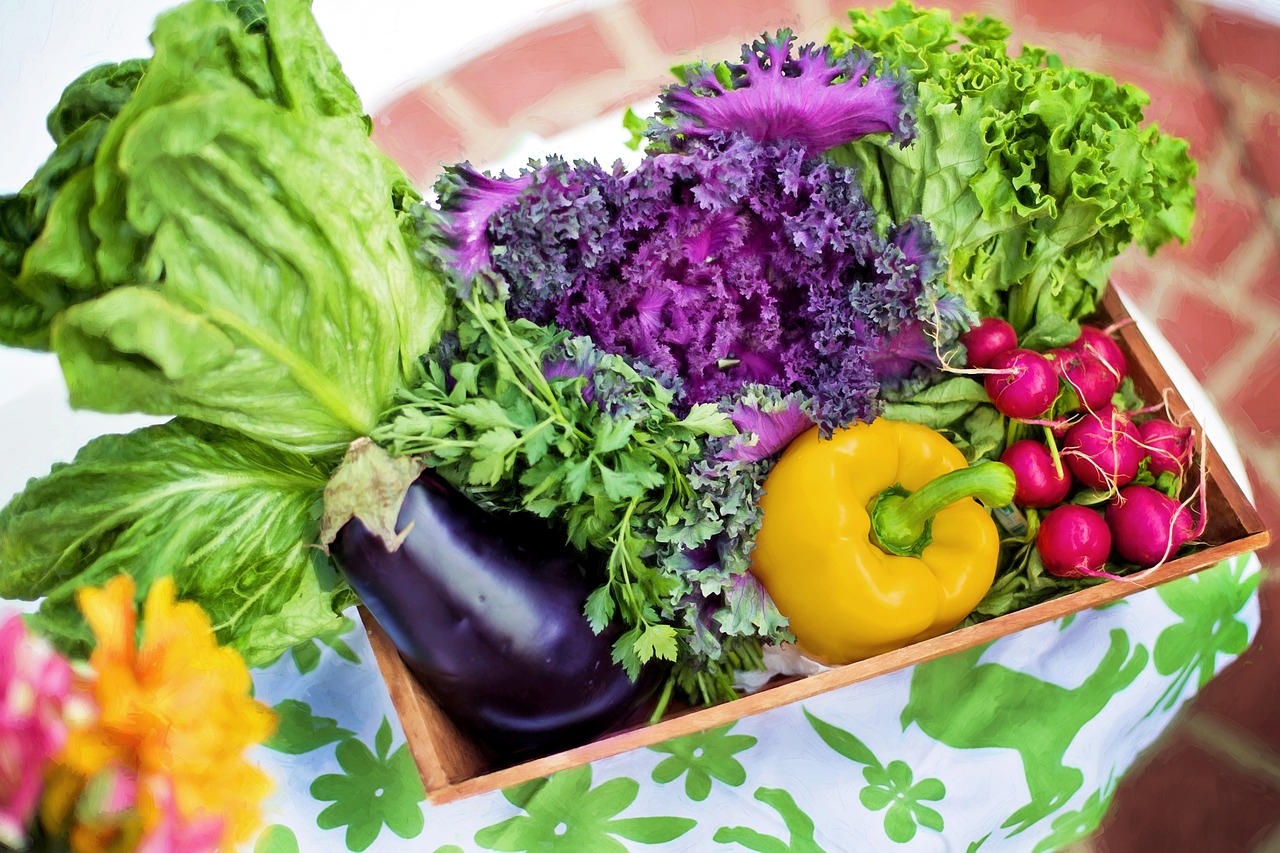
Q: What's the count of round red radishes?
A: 9